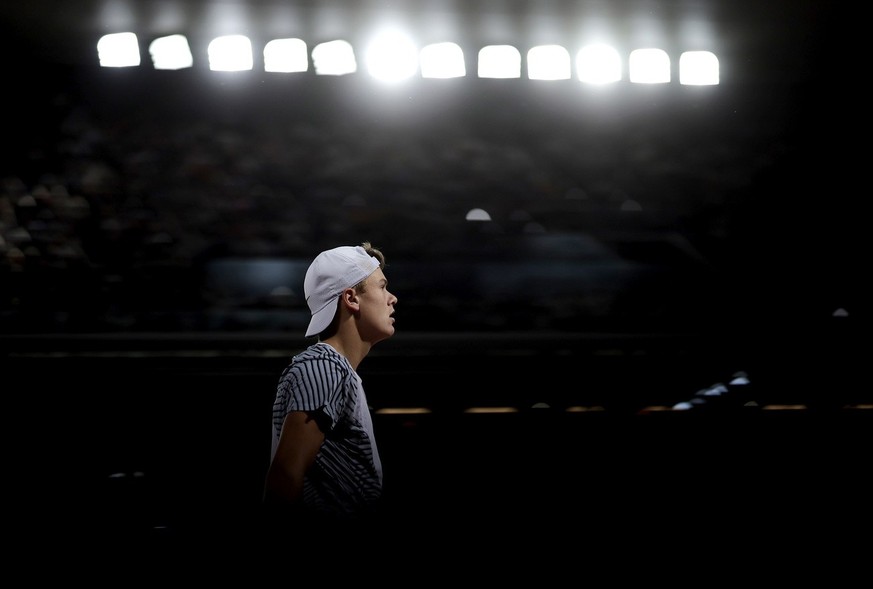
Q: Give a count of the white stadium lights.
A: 12